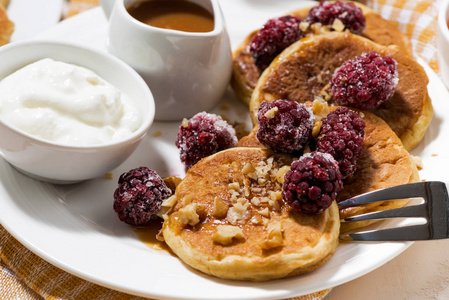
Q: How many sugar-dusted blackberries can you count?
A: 8